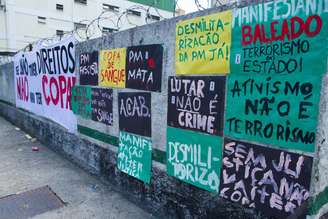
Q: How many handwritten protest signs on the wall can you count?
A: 14